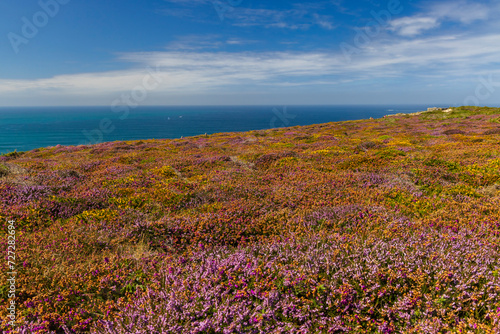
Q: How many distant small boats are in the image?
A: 2